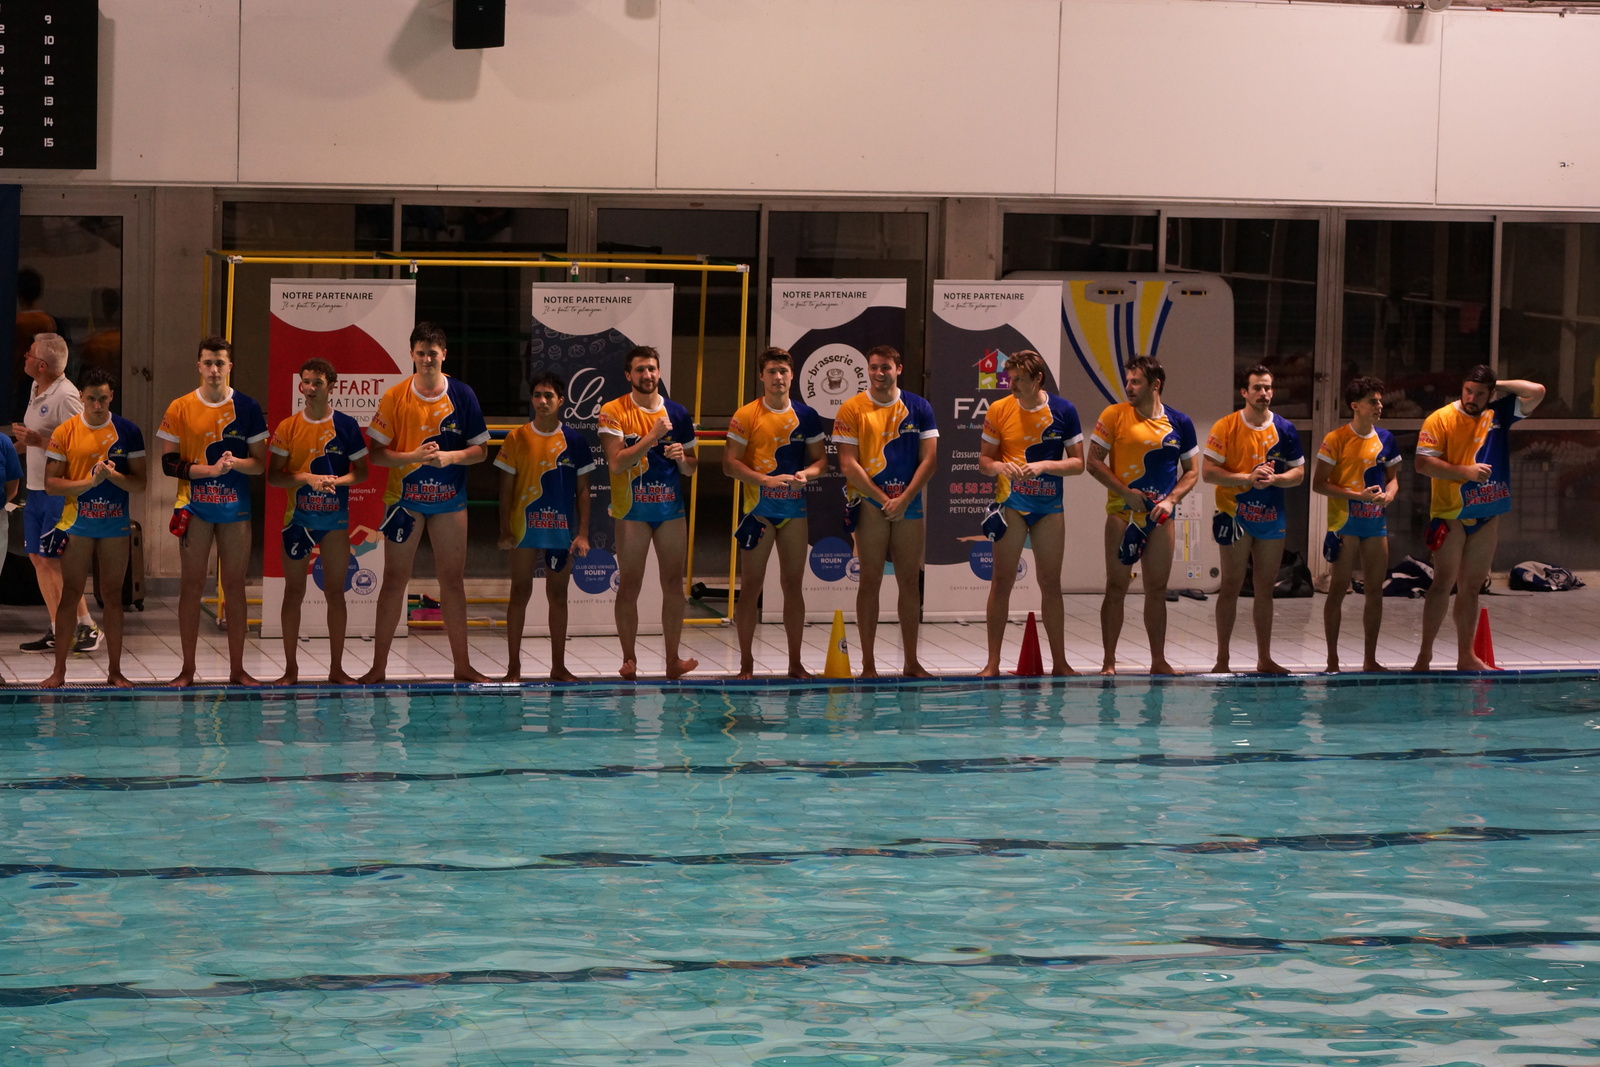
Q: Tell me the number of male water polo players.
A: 13